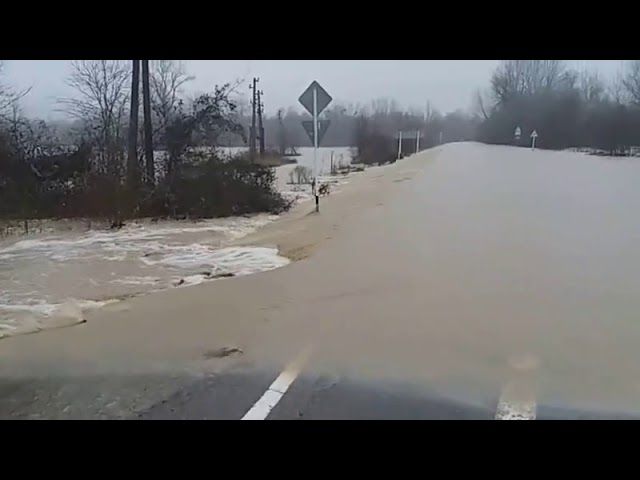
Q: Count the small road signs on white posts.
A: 2